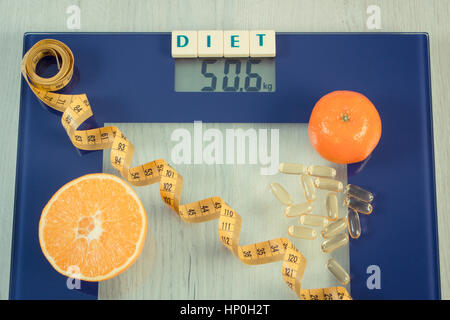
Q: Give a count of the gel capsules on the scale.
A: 15